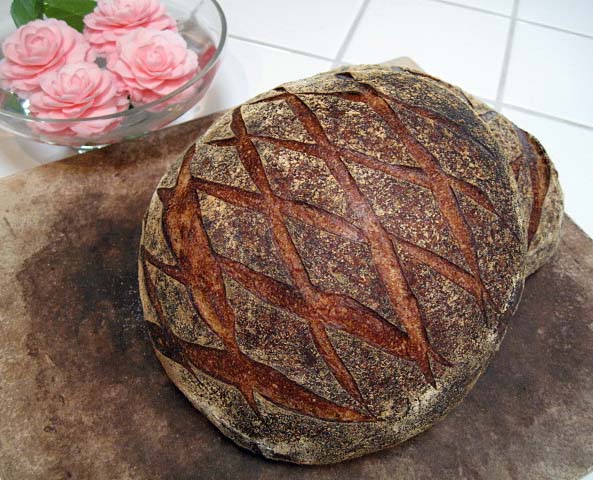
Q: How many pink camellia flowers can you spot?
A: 4